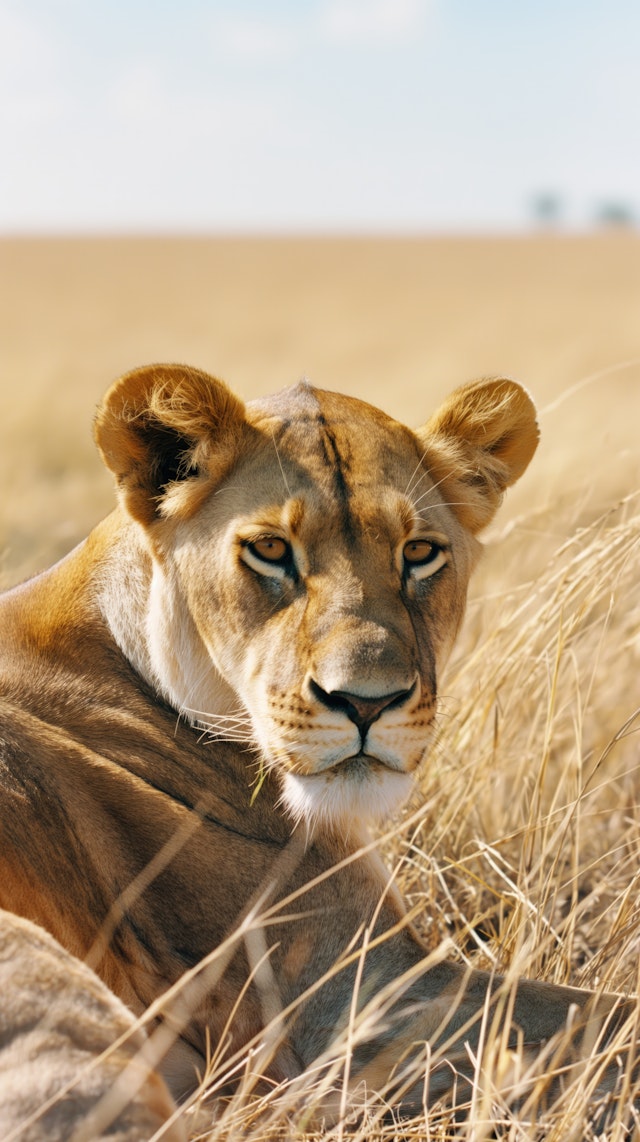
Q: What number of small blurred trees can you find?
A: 2